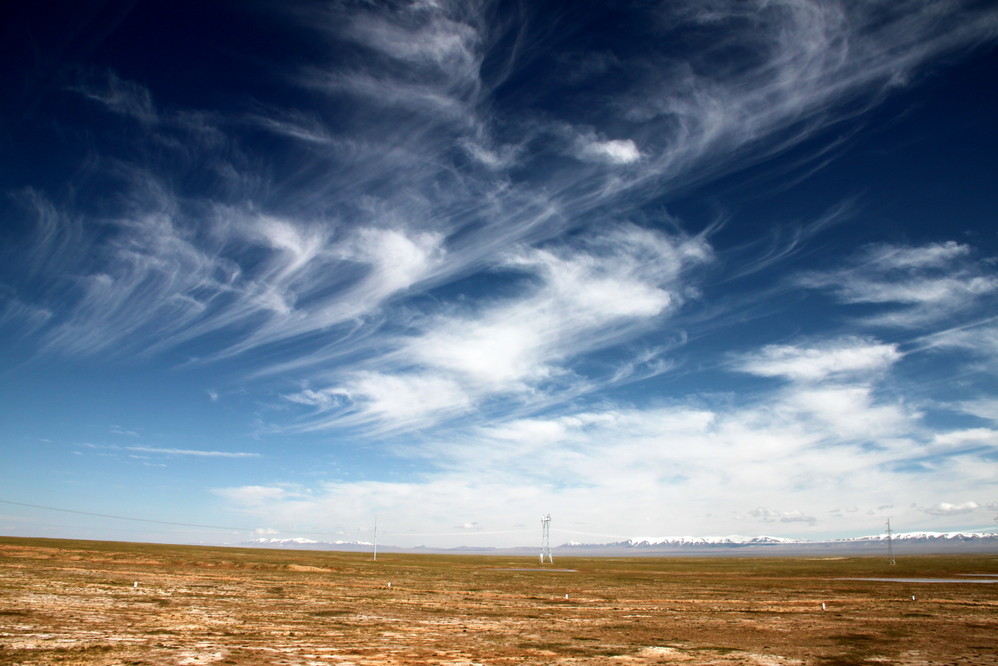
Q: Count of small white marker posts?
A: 5